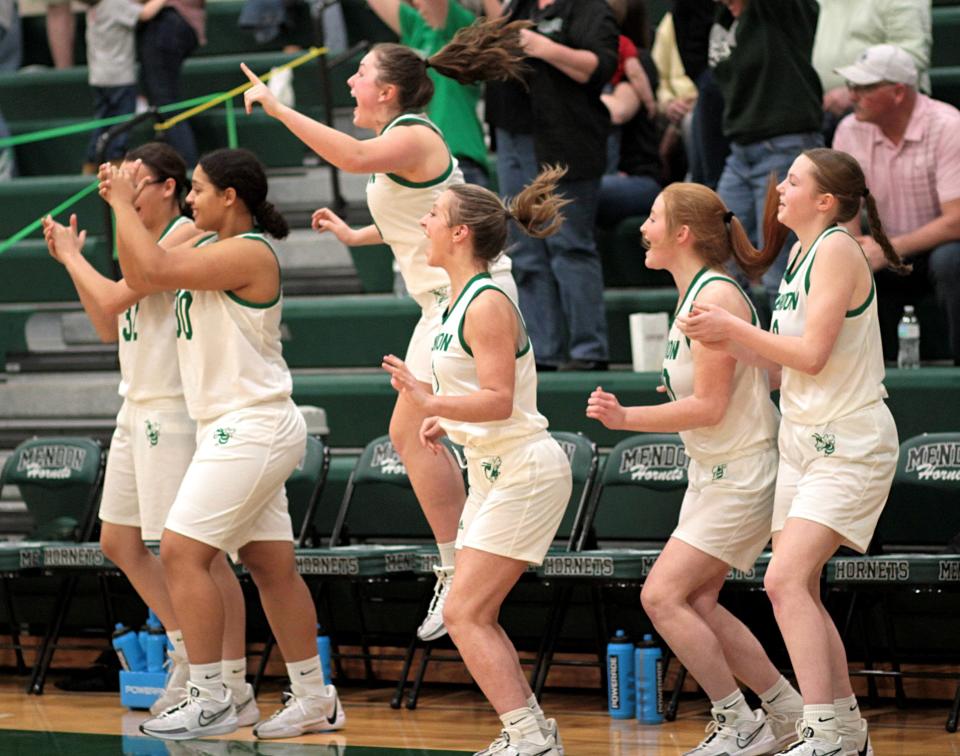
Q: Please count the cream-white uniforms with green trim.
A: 6